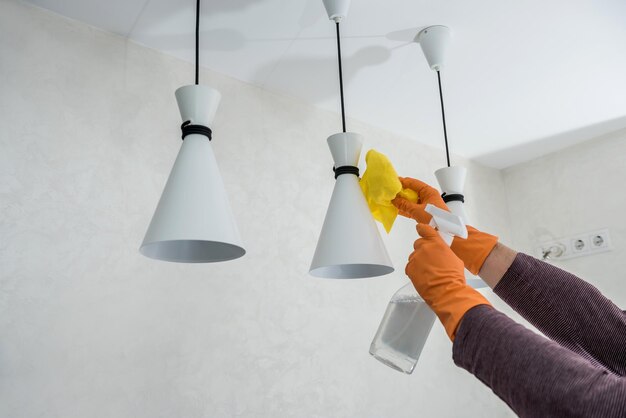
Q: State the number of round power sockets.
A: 2